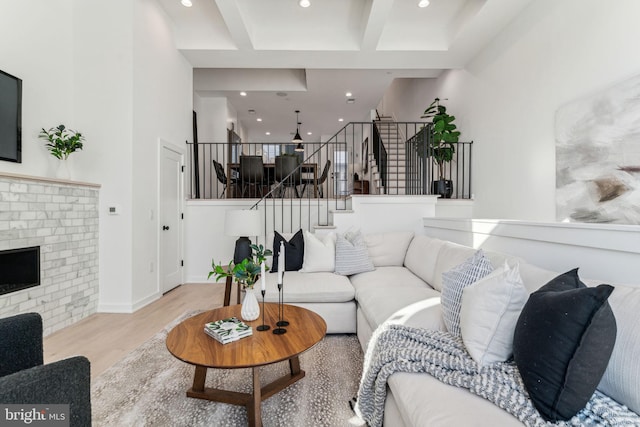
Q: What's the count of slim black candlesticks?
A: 3